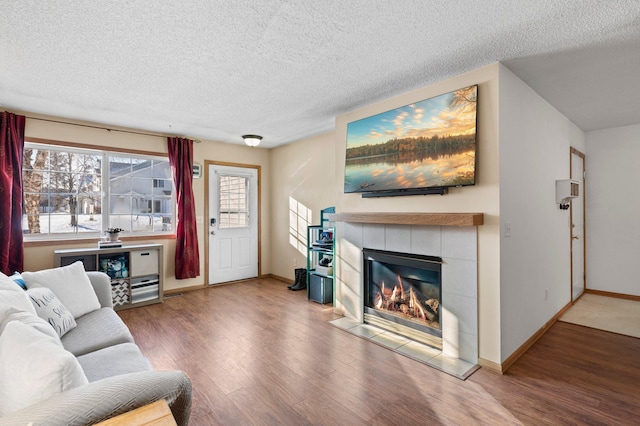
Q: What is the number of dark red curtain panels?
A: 2